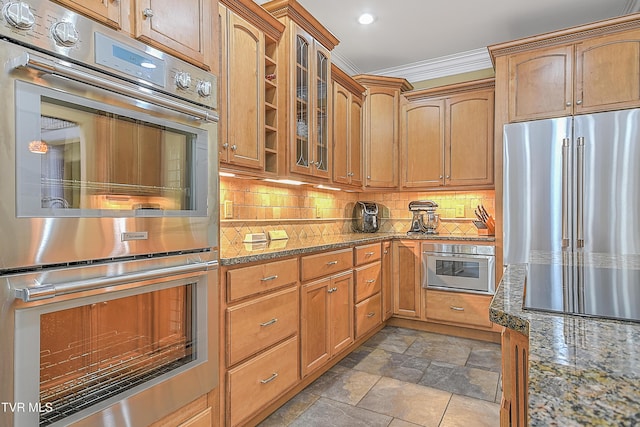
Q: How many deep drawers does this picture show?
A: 5